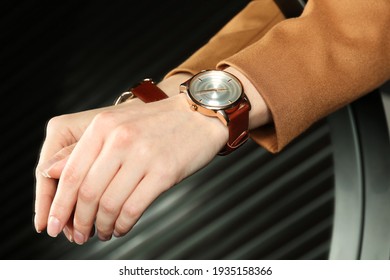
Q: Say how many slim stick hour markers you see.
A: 4